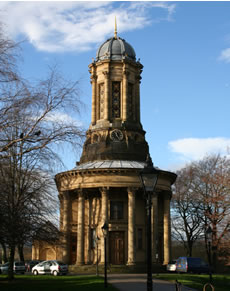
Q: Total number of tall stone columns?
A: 6